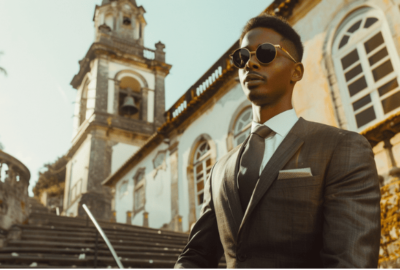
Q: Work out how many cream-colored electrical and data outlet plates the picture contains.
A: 0